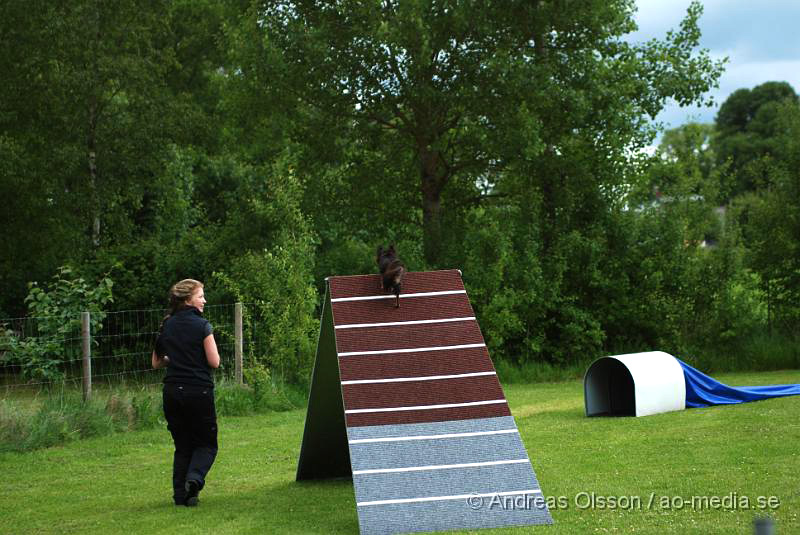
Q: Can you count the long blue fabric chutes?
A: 1